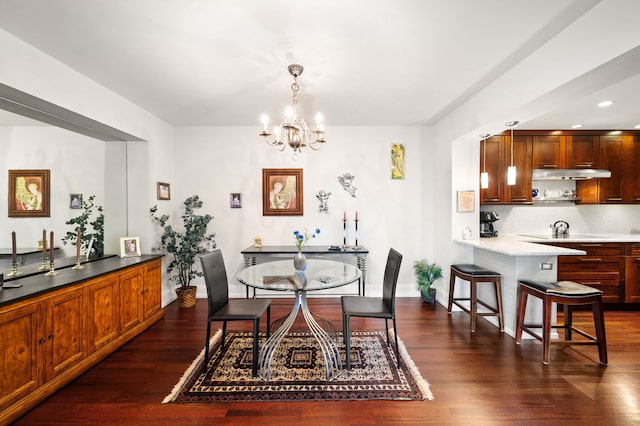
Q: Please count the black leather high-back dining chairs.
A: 2